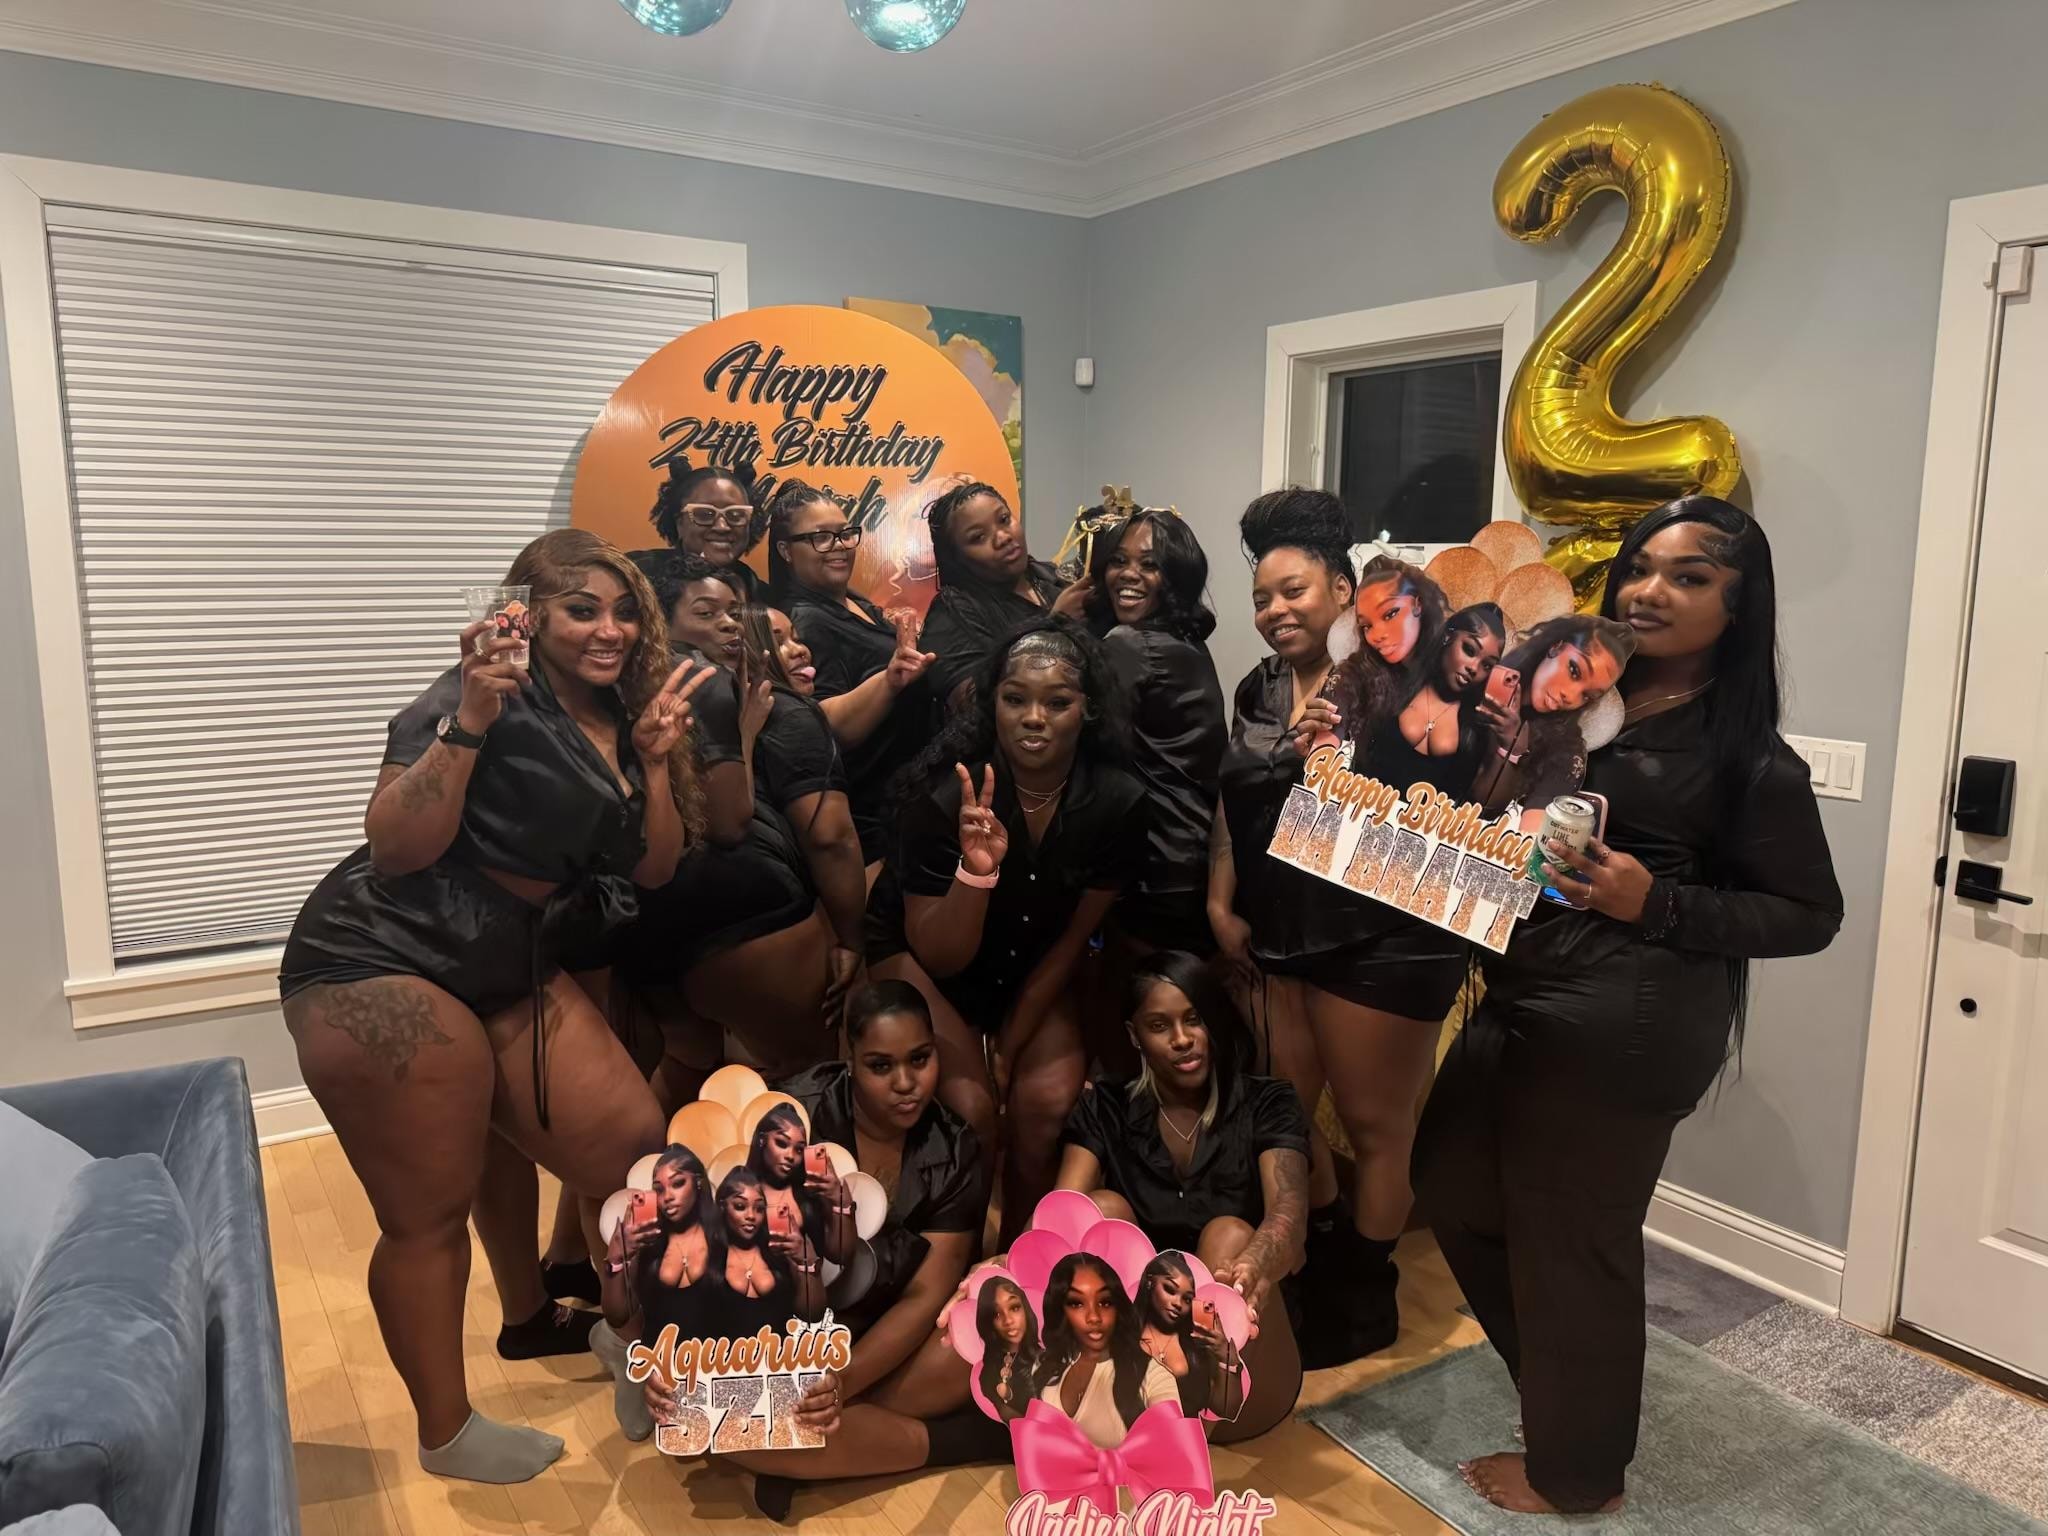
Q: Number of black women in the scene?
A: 12